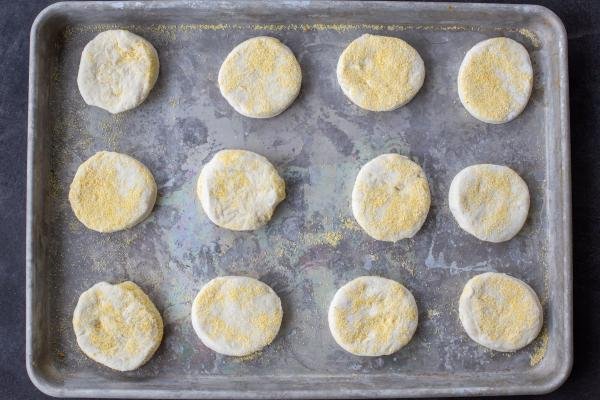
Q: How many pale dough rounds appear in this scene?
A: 12